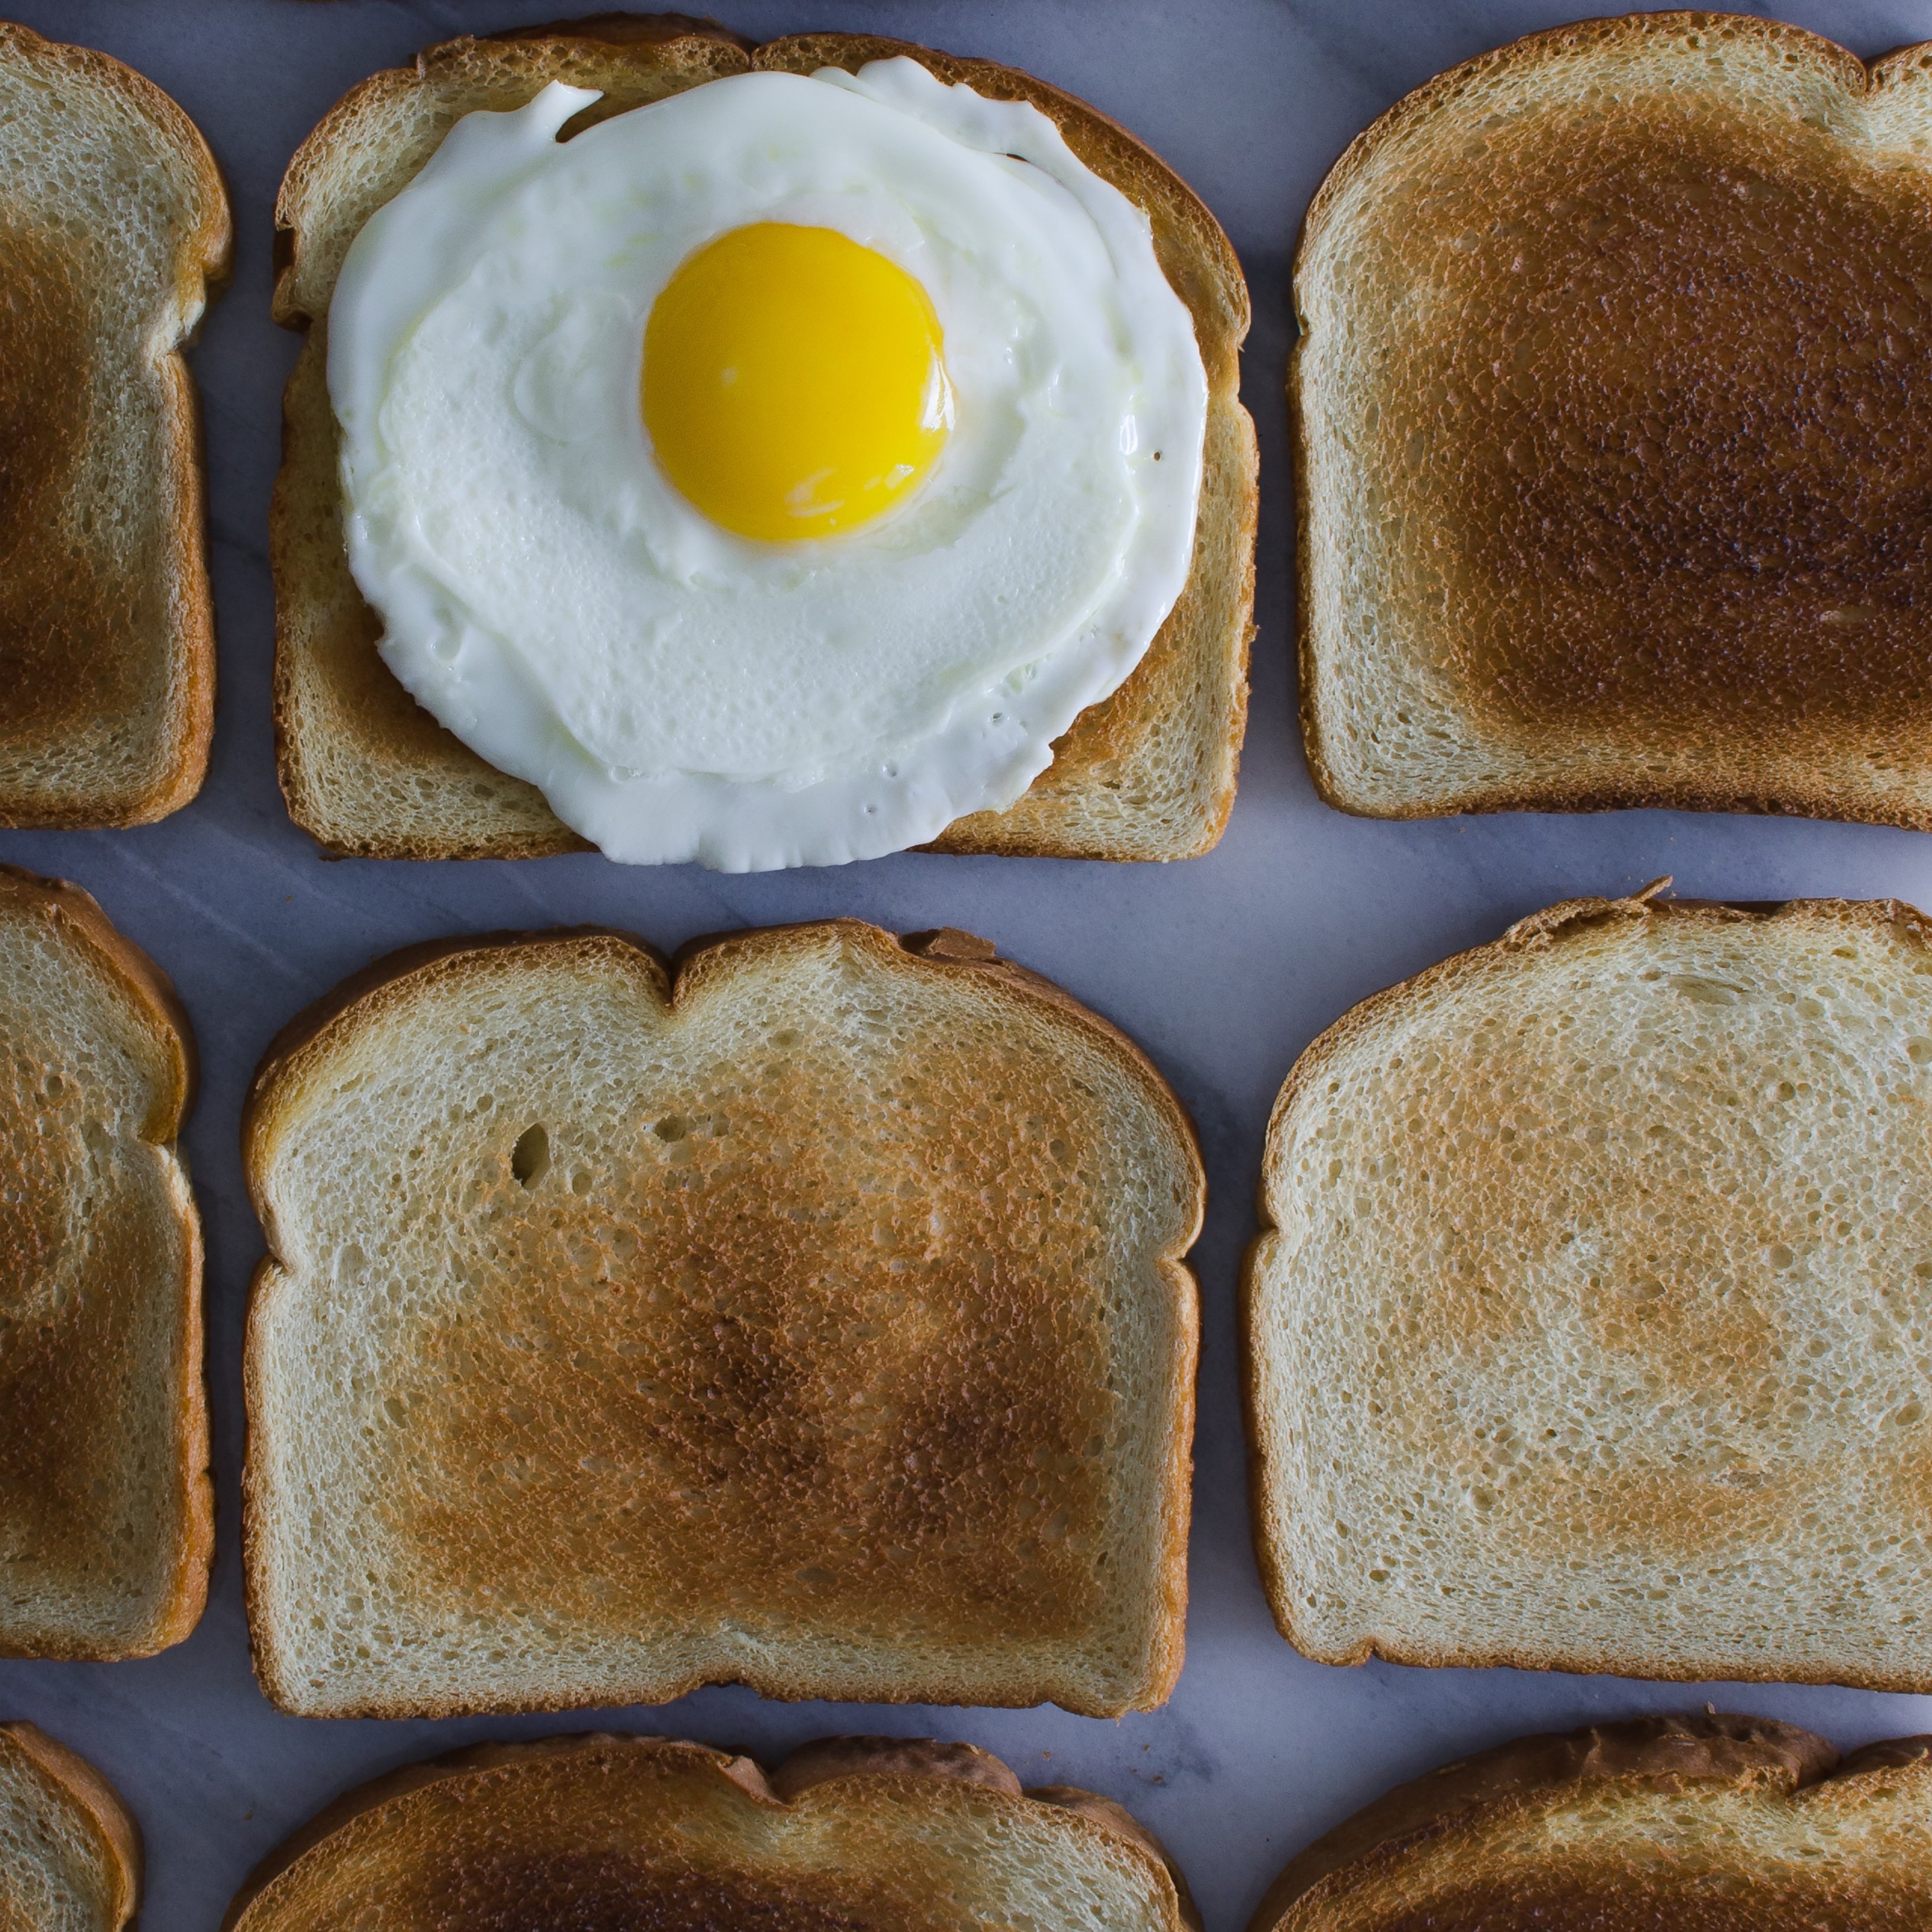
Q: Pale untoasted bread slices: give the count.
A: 1